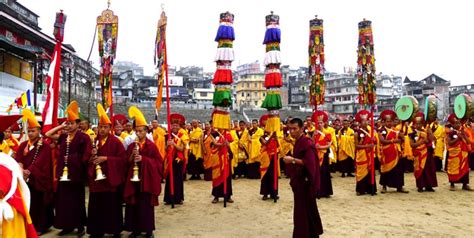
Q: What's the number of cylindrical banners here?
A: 4